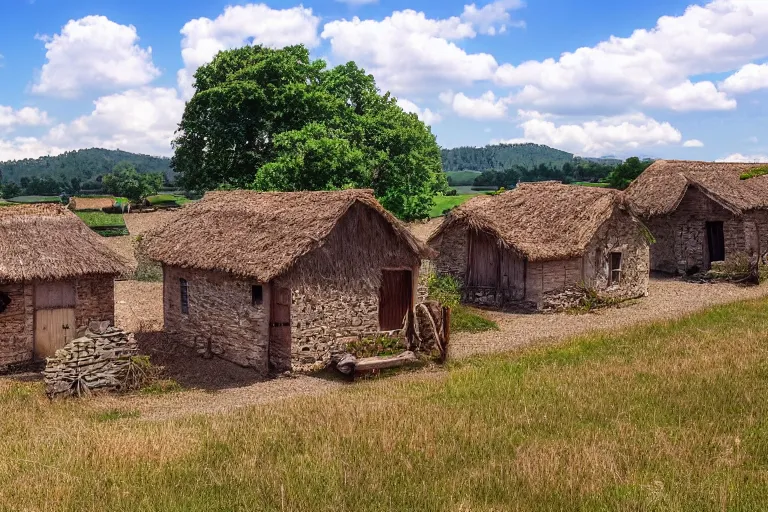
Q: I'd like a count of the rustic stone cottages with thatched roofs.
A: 4